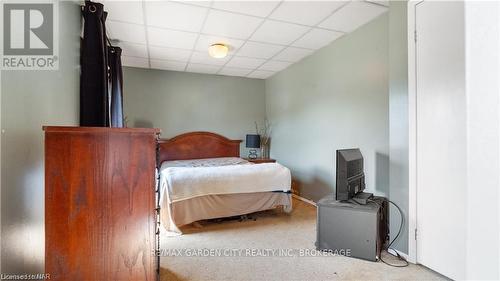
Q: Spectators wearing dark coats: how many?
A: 0